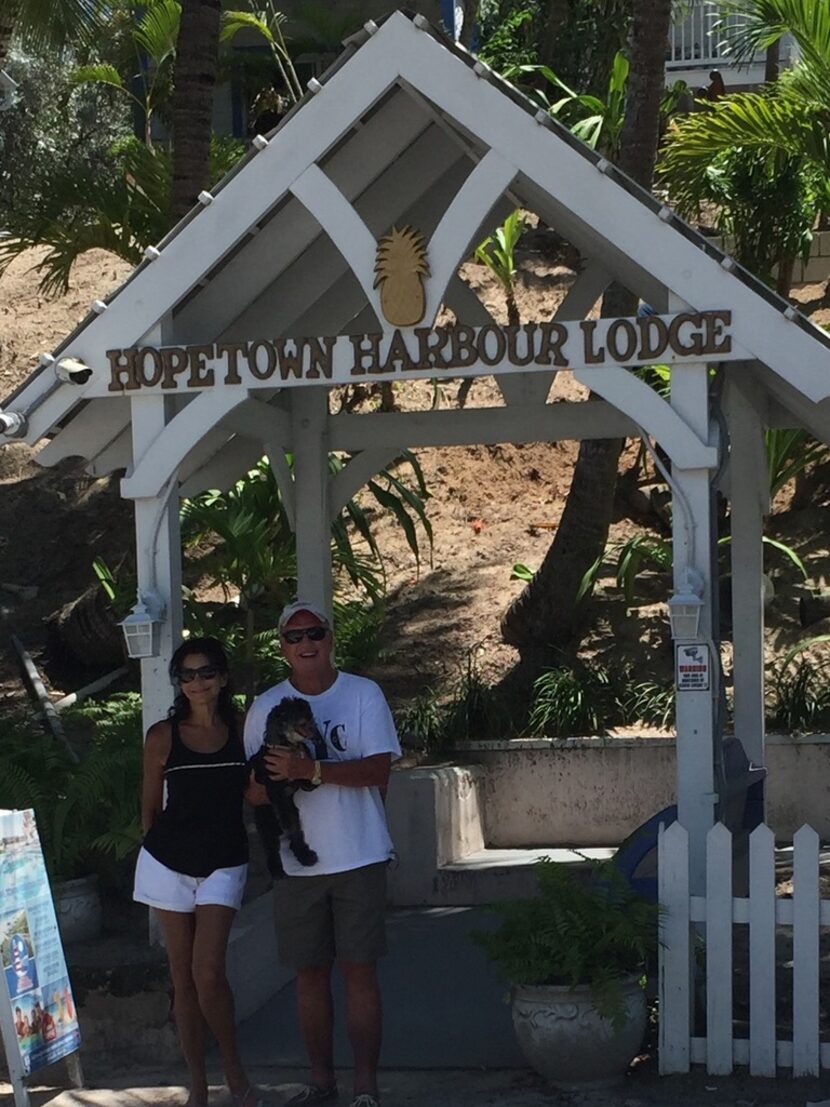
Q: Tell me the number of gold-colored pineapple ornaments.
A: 1